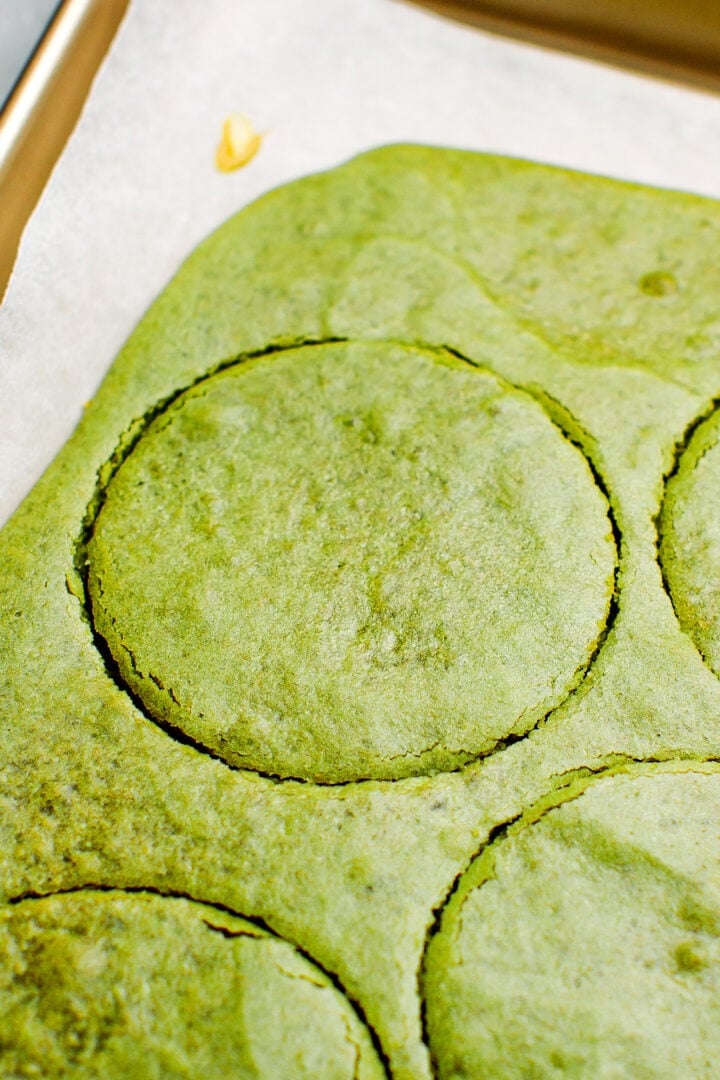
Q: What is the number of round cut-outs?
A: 4